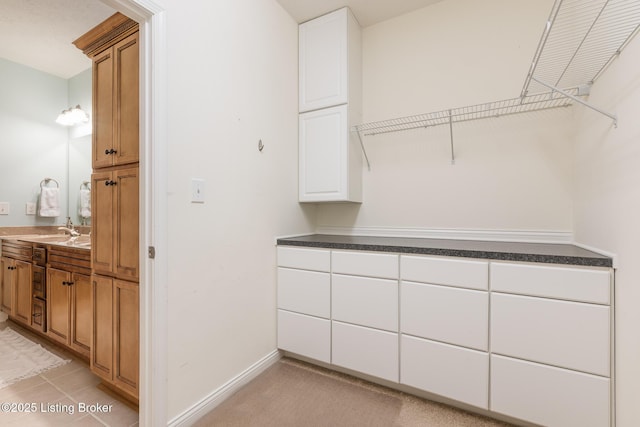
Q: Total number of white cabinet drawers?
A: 12